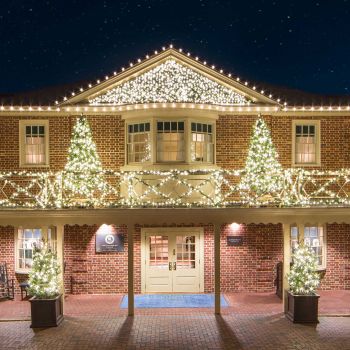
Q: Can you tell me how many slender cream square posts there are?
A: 4